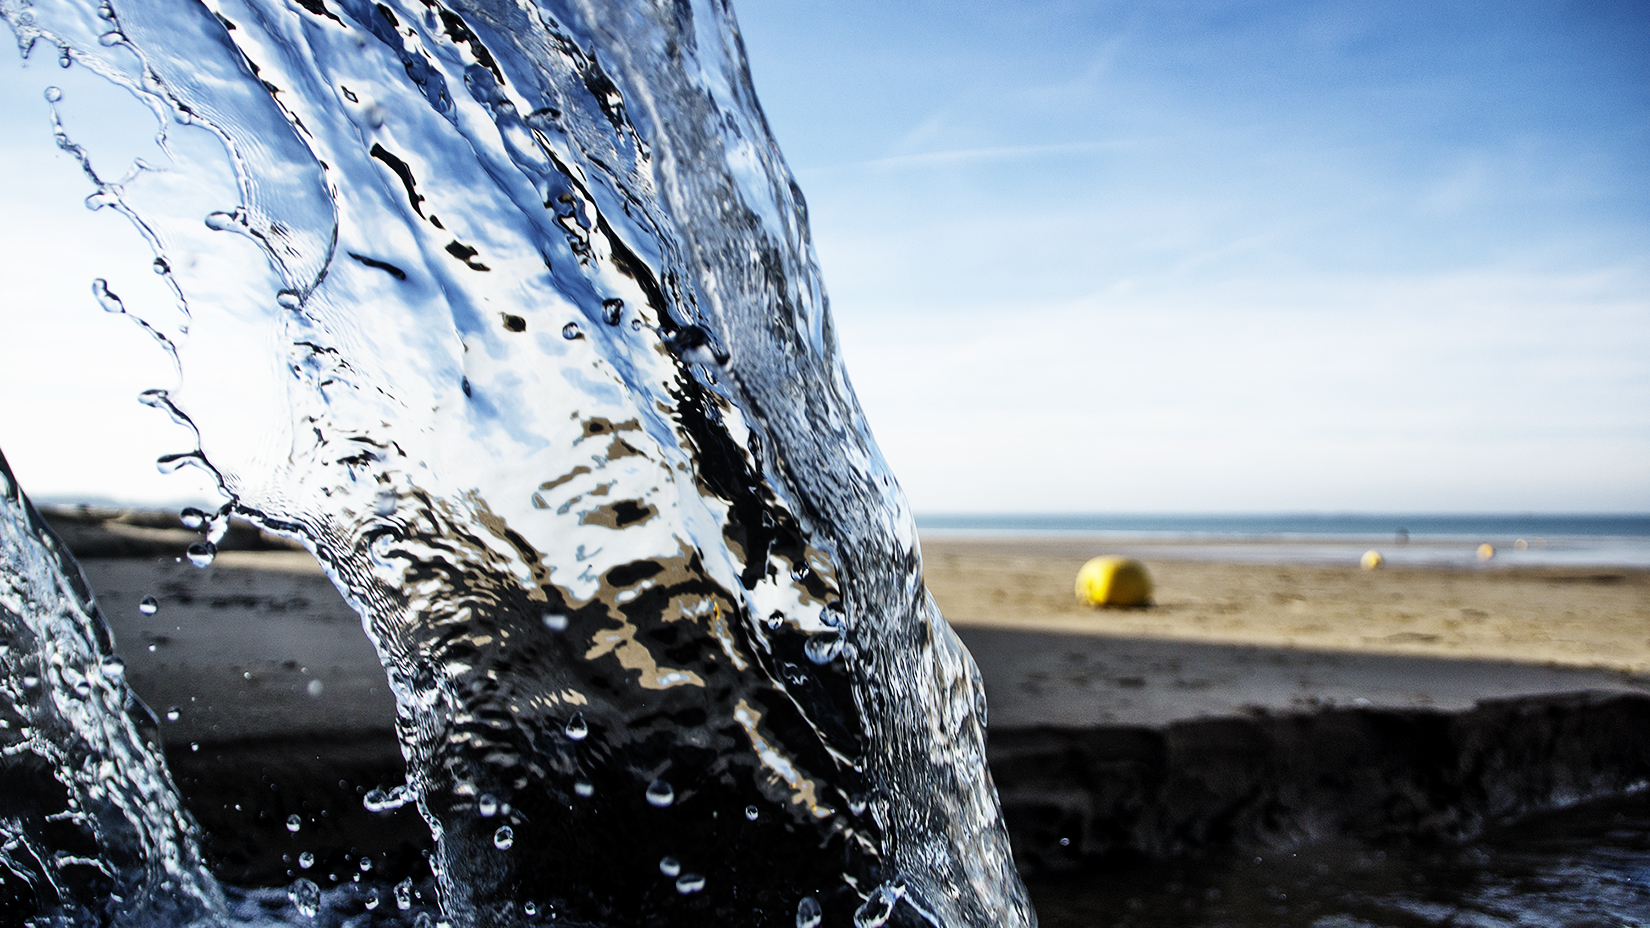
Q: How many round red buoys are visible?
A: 0